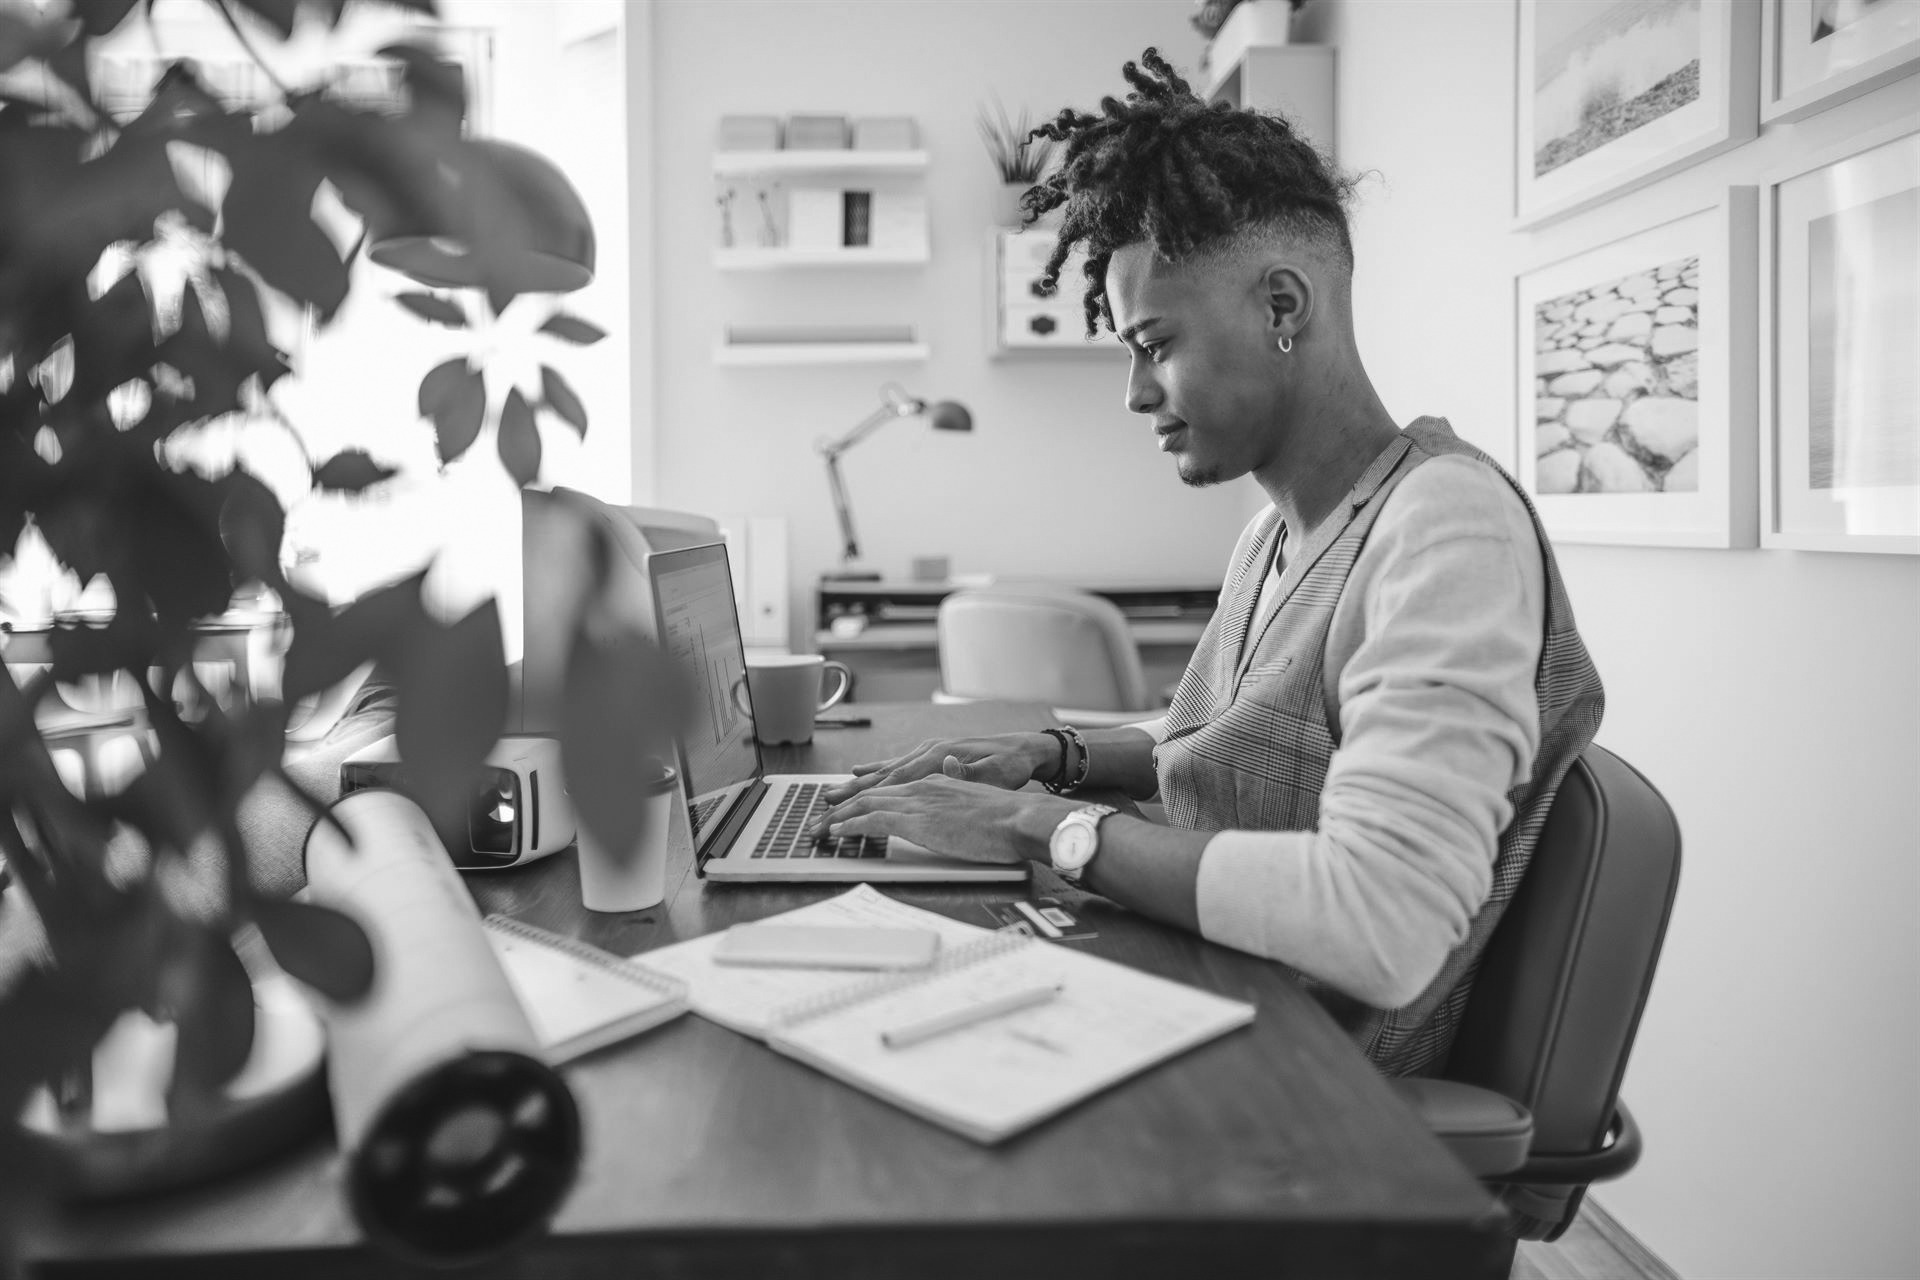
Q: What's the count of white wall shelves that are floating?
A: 3